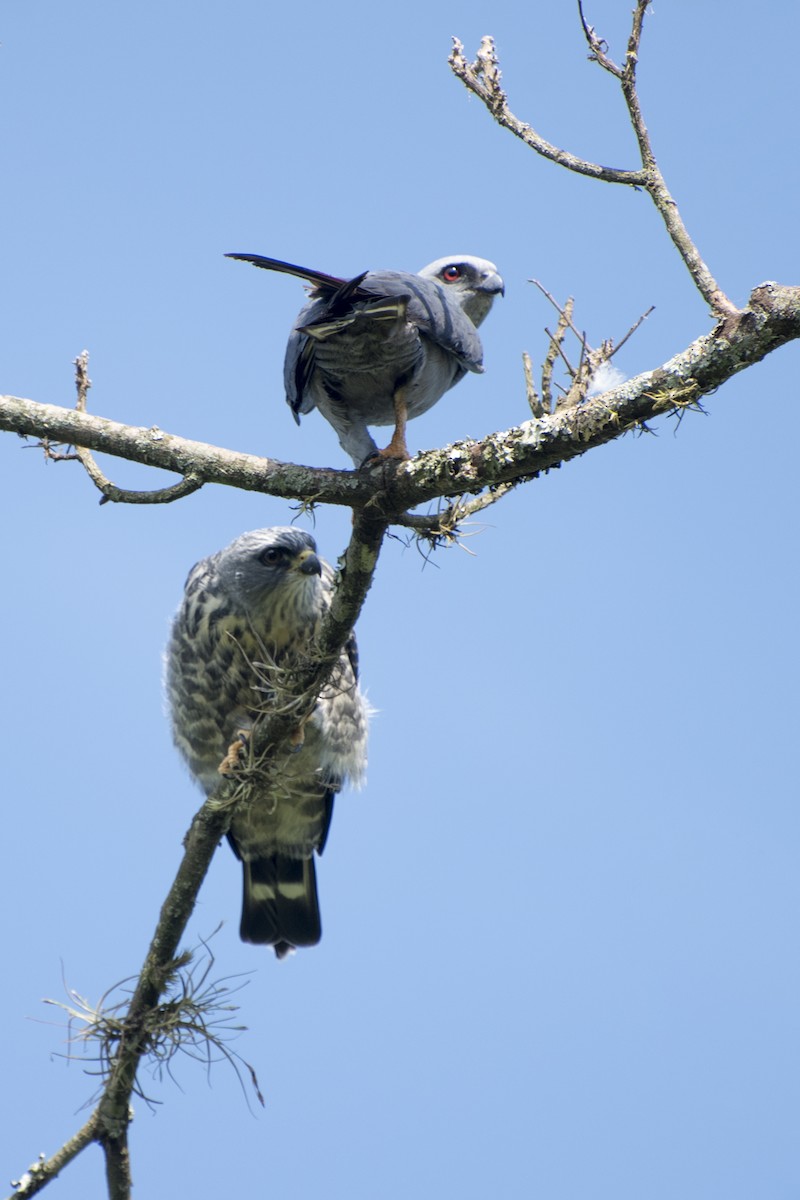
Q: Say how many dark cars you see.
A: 0